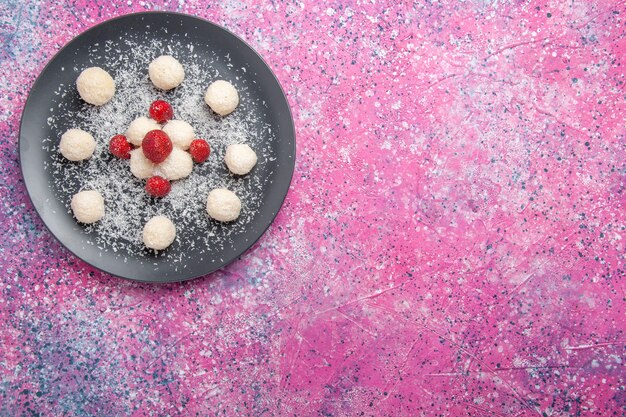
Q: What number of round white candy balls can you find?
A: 12